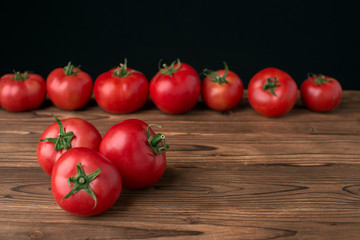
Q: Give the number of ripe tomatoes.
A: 10